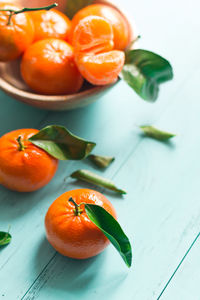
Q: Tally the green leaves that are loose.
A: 4